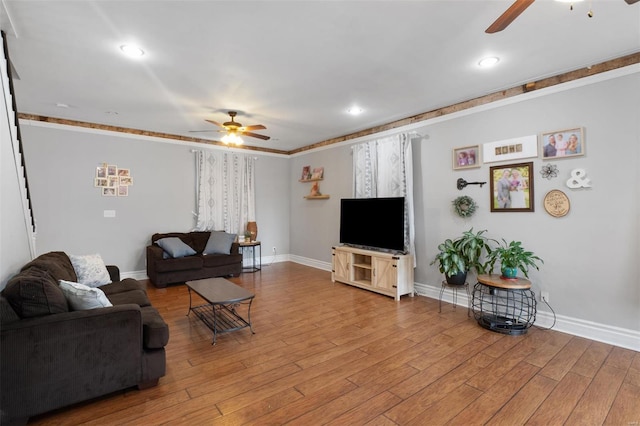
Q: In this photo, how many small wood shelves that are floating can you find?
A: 2